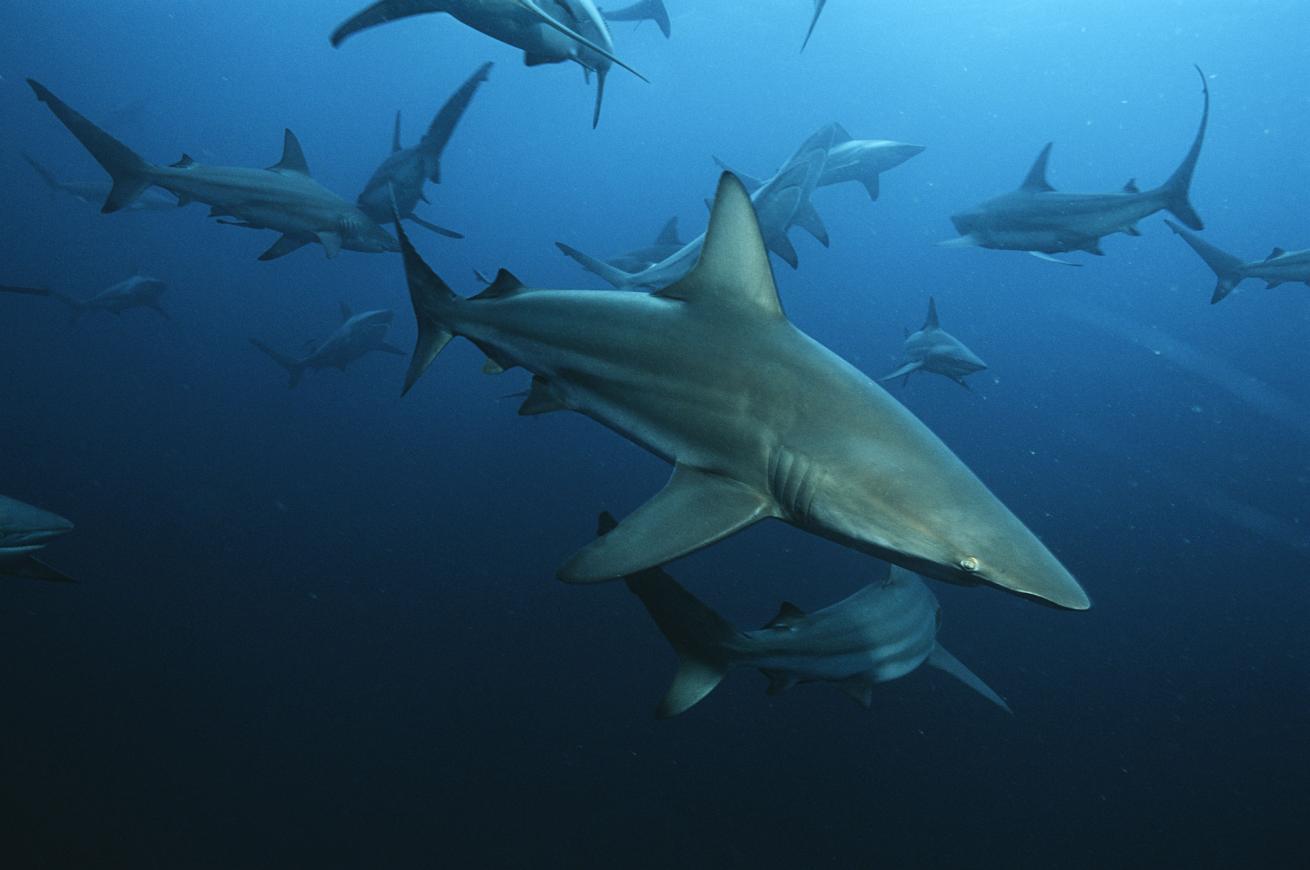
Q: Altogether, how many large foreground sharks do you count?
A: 1